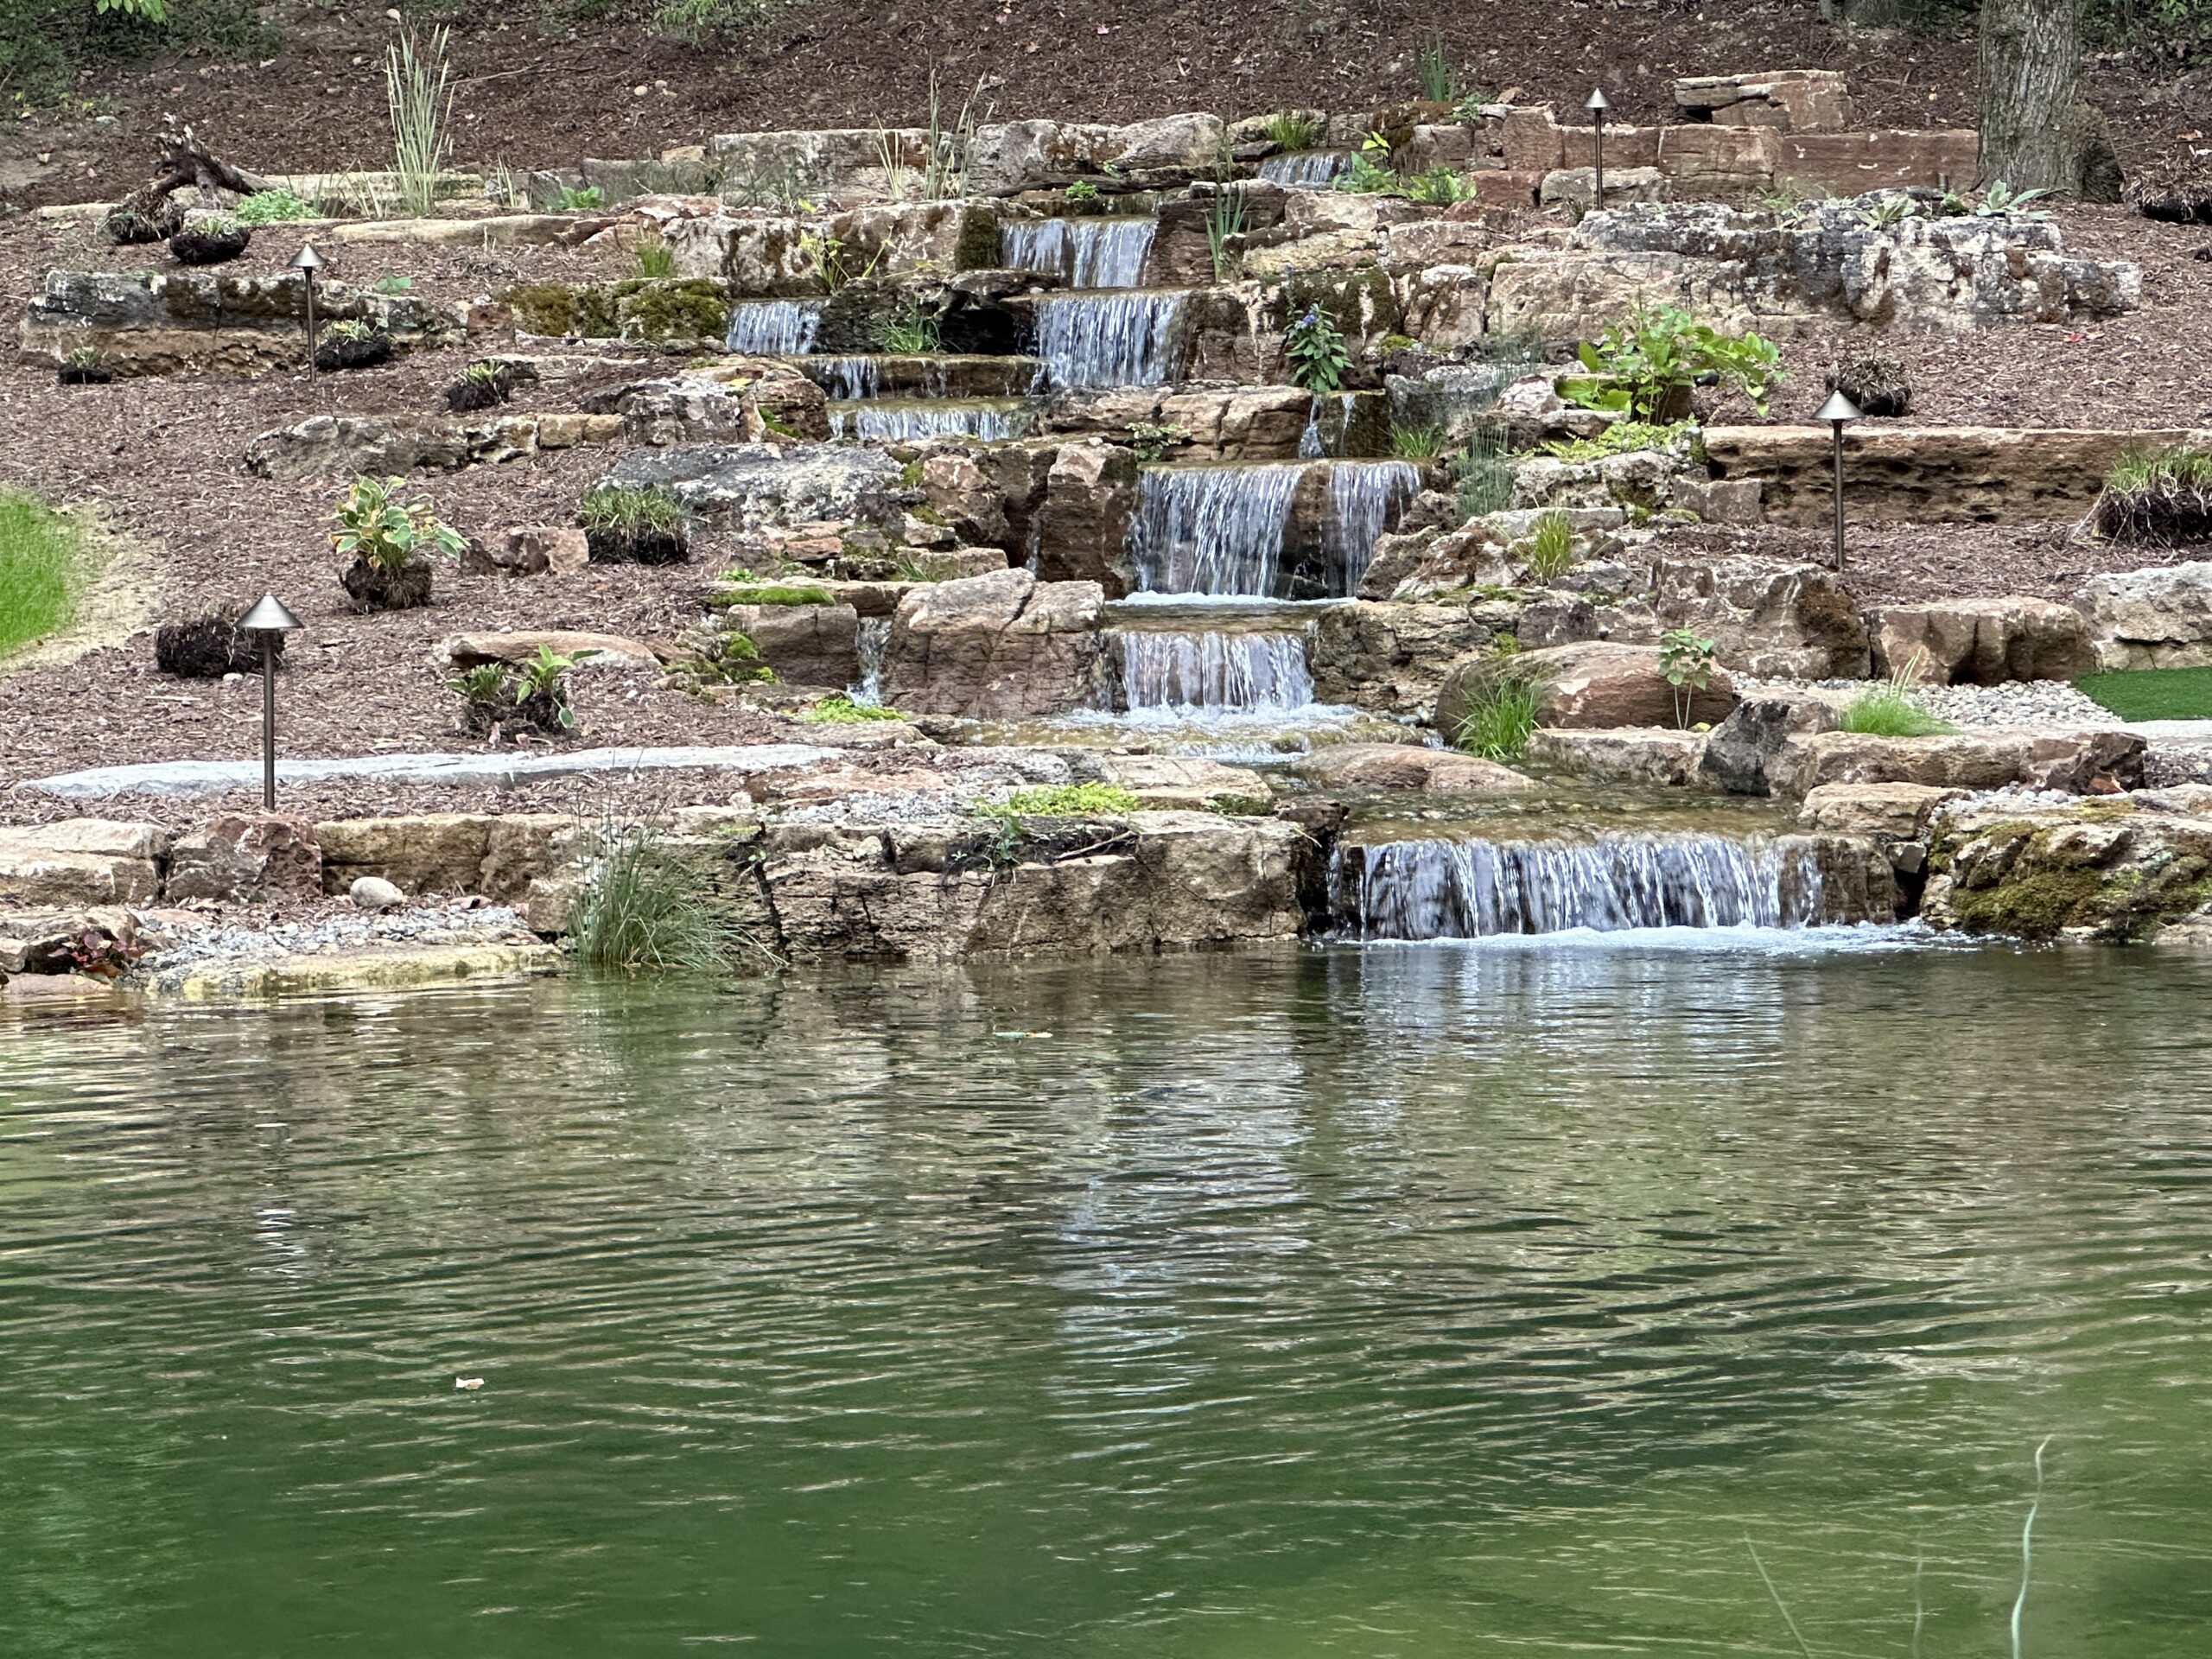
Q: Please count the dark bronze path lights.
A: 4